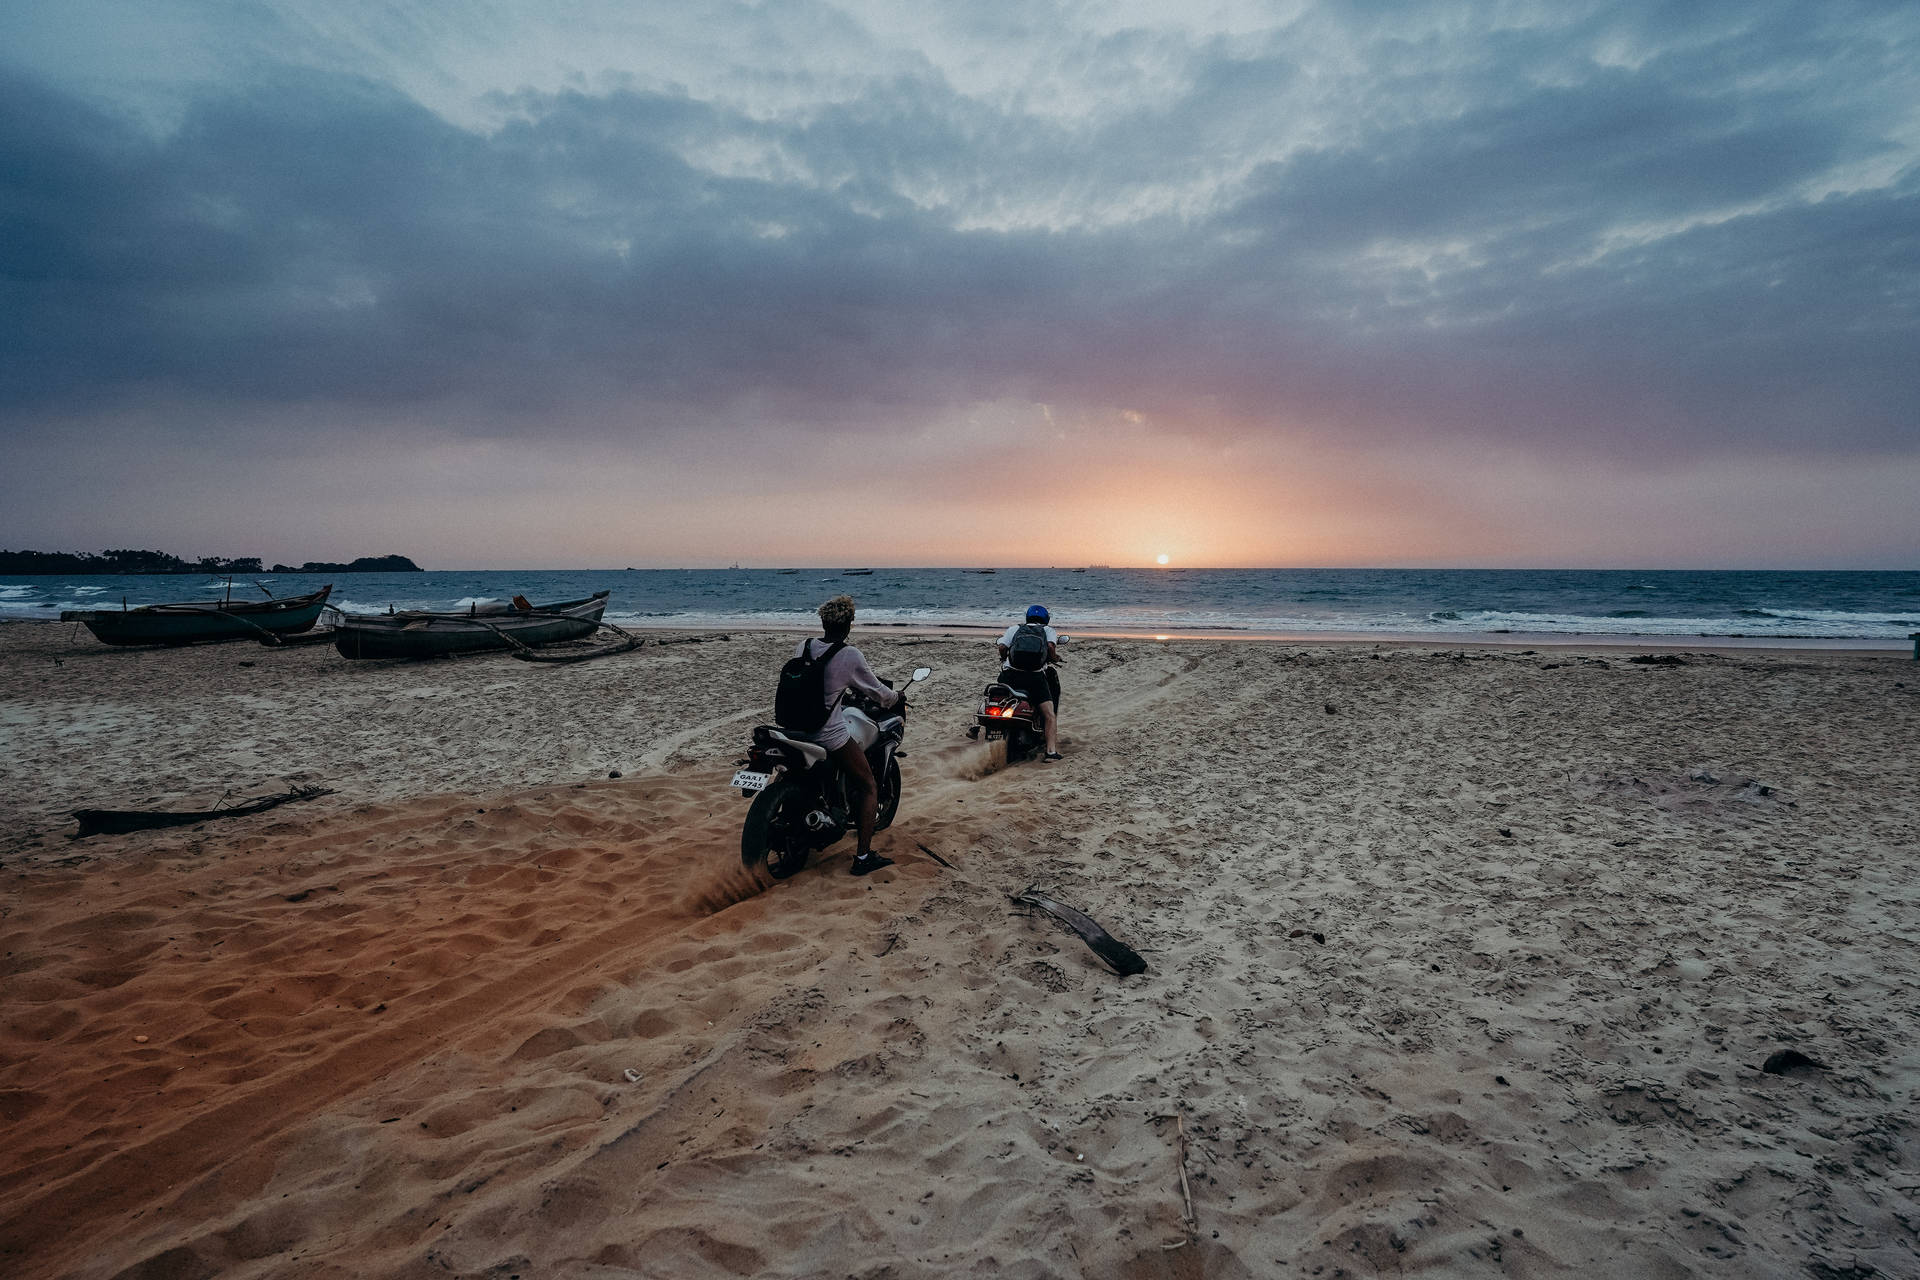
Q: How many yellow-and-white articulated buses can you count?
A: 0